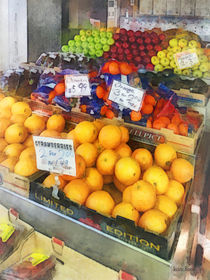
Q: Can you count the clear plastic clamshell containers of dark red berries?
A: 2